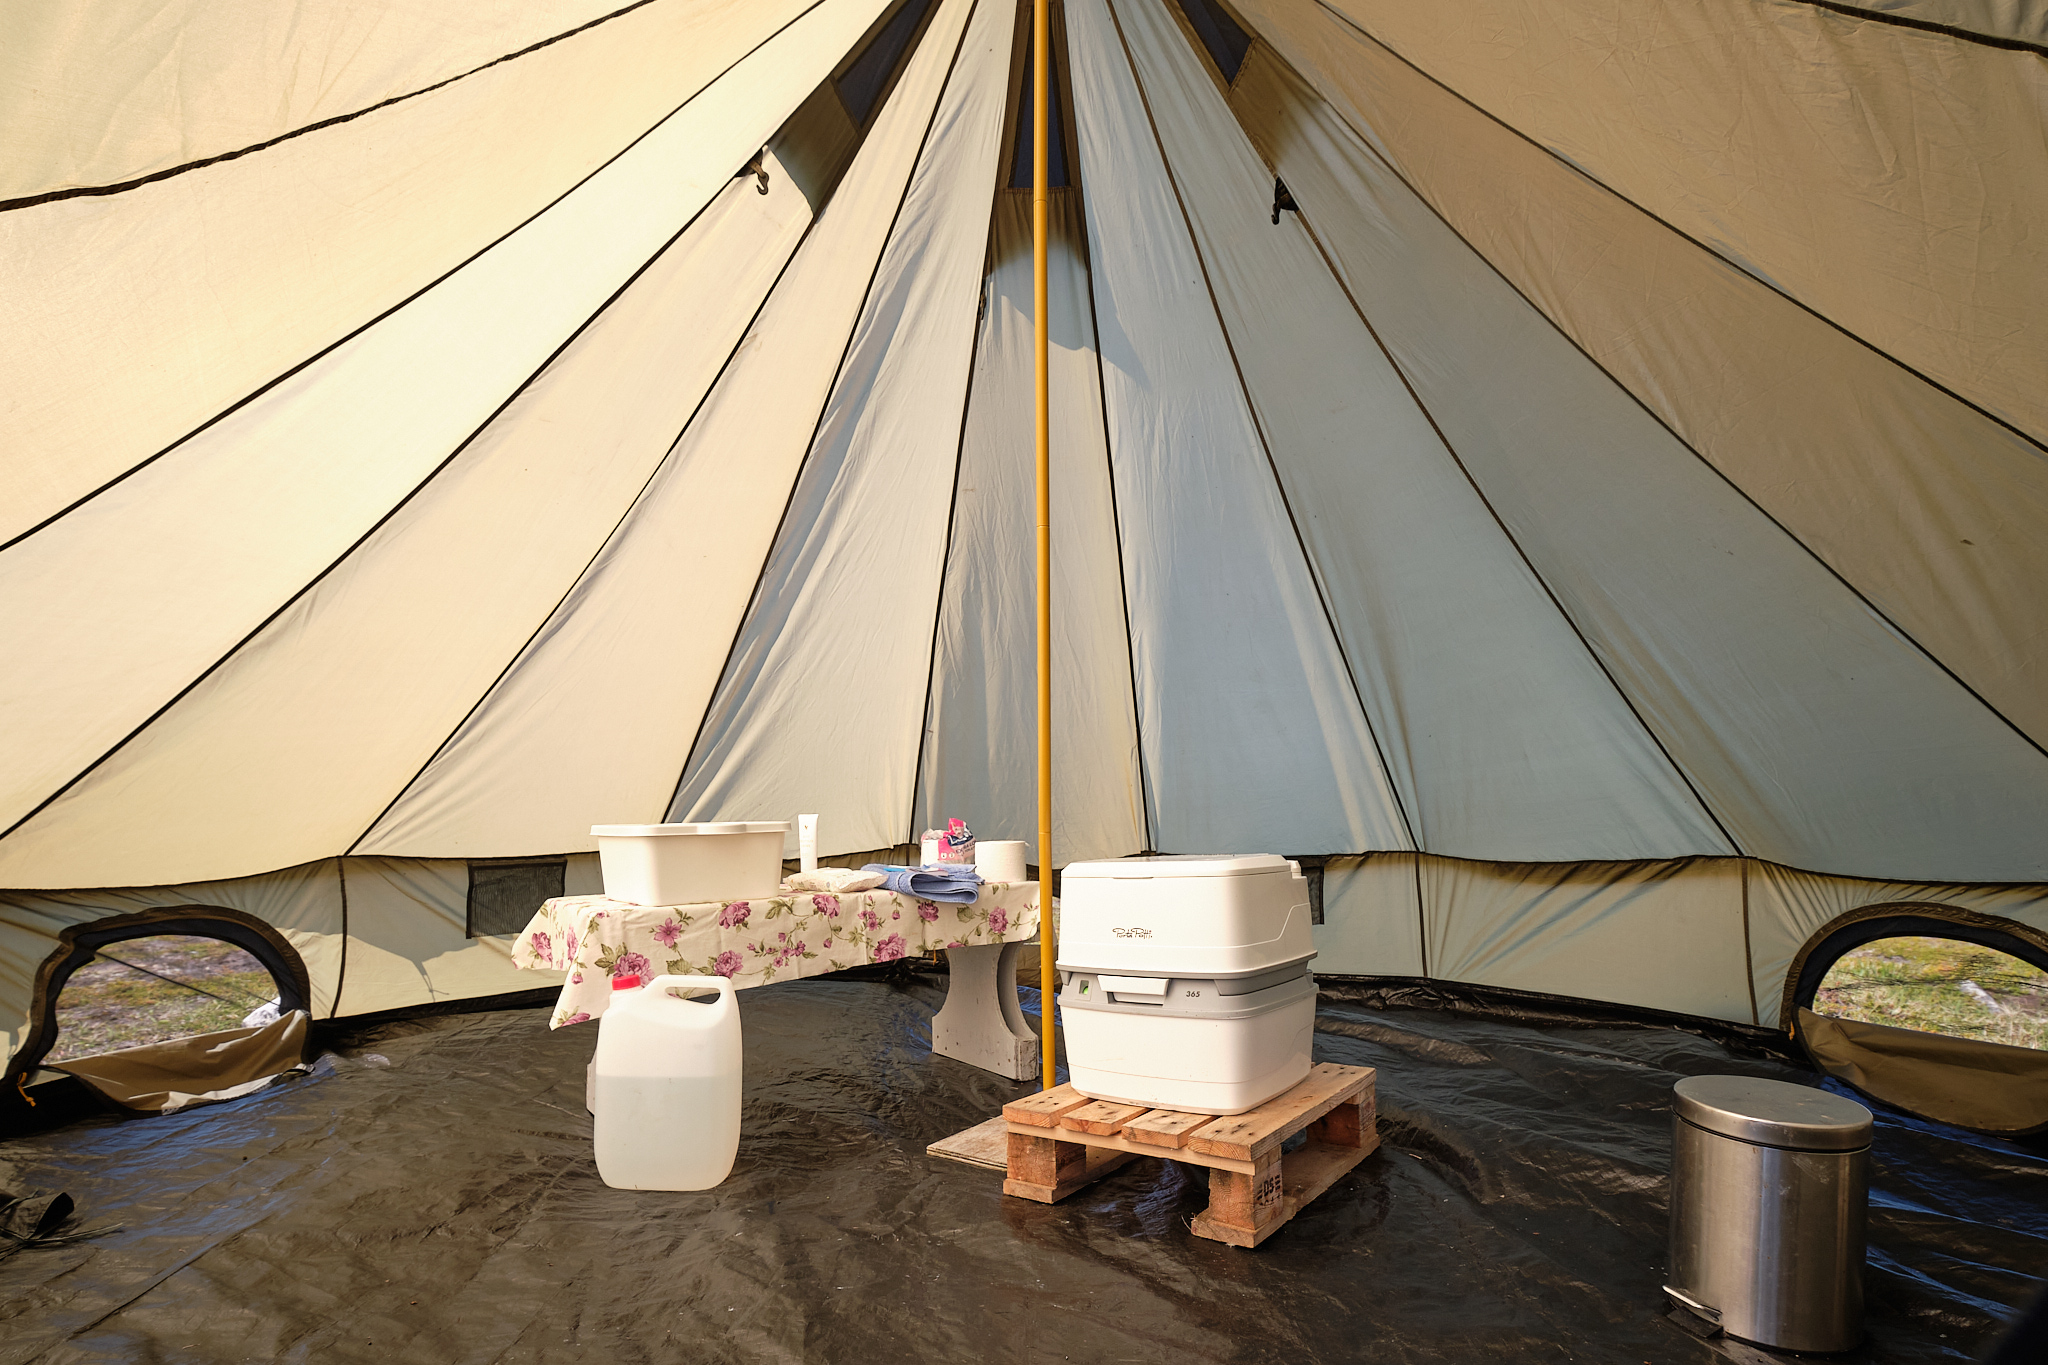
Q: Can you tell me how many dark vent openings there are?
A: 3